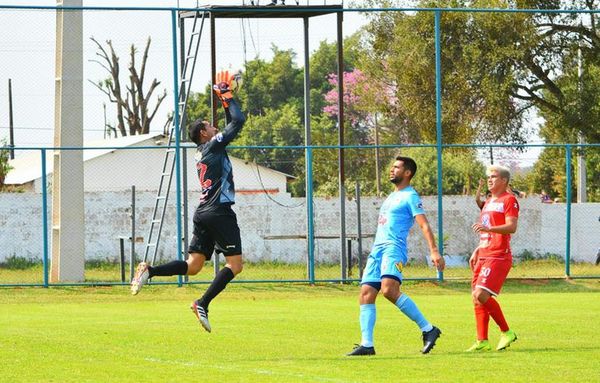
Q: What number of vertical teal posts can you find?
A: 5